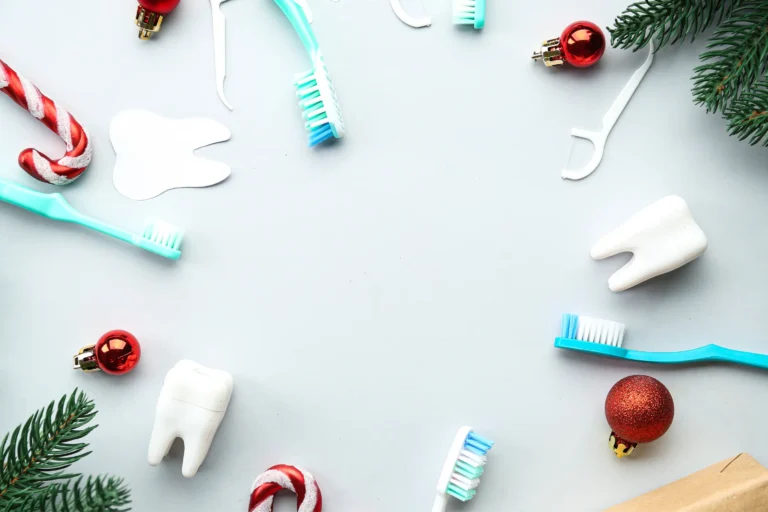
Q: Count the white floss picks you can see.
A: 3